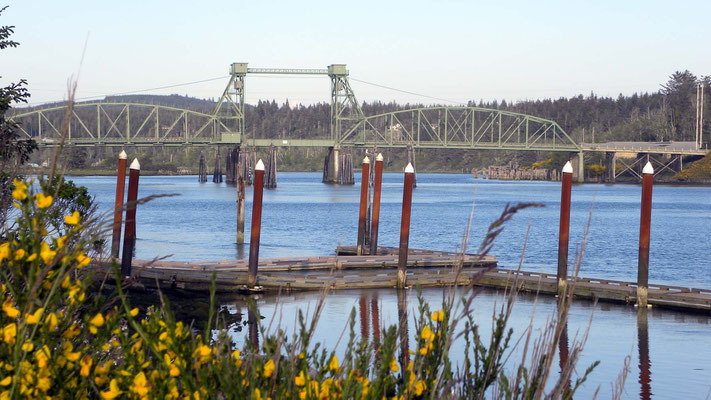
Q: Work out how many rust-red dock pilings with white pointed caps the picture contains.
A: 8